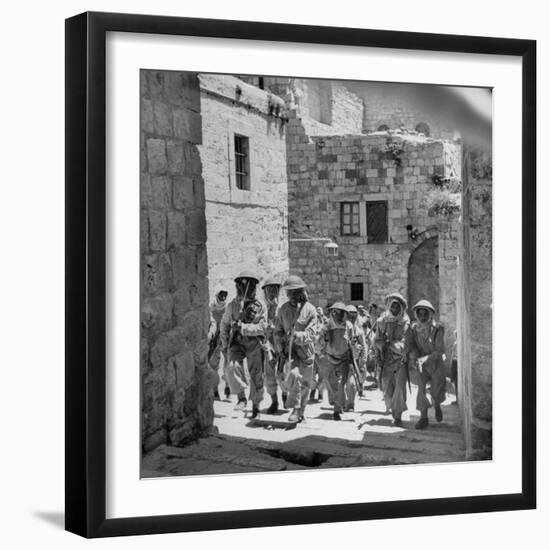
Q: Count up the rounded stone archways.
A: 1